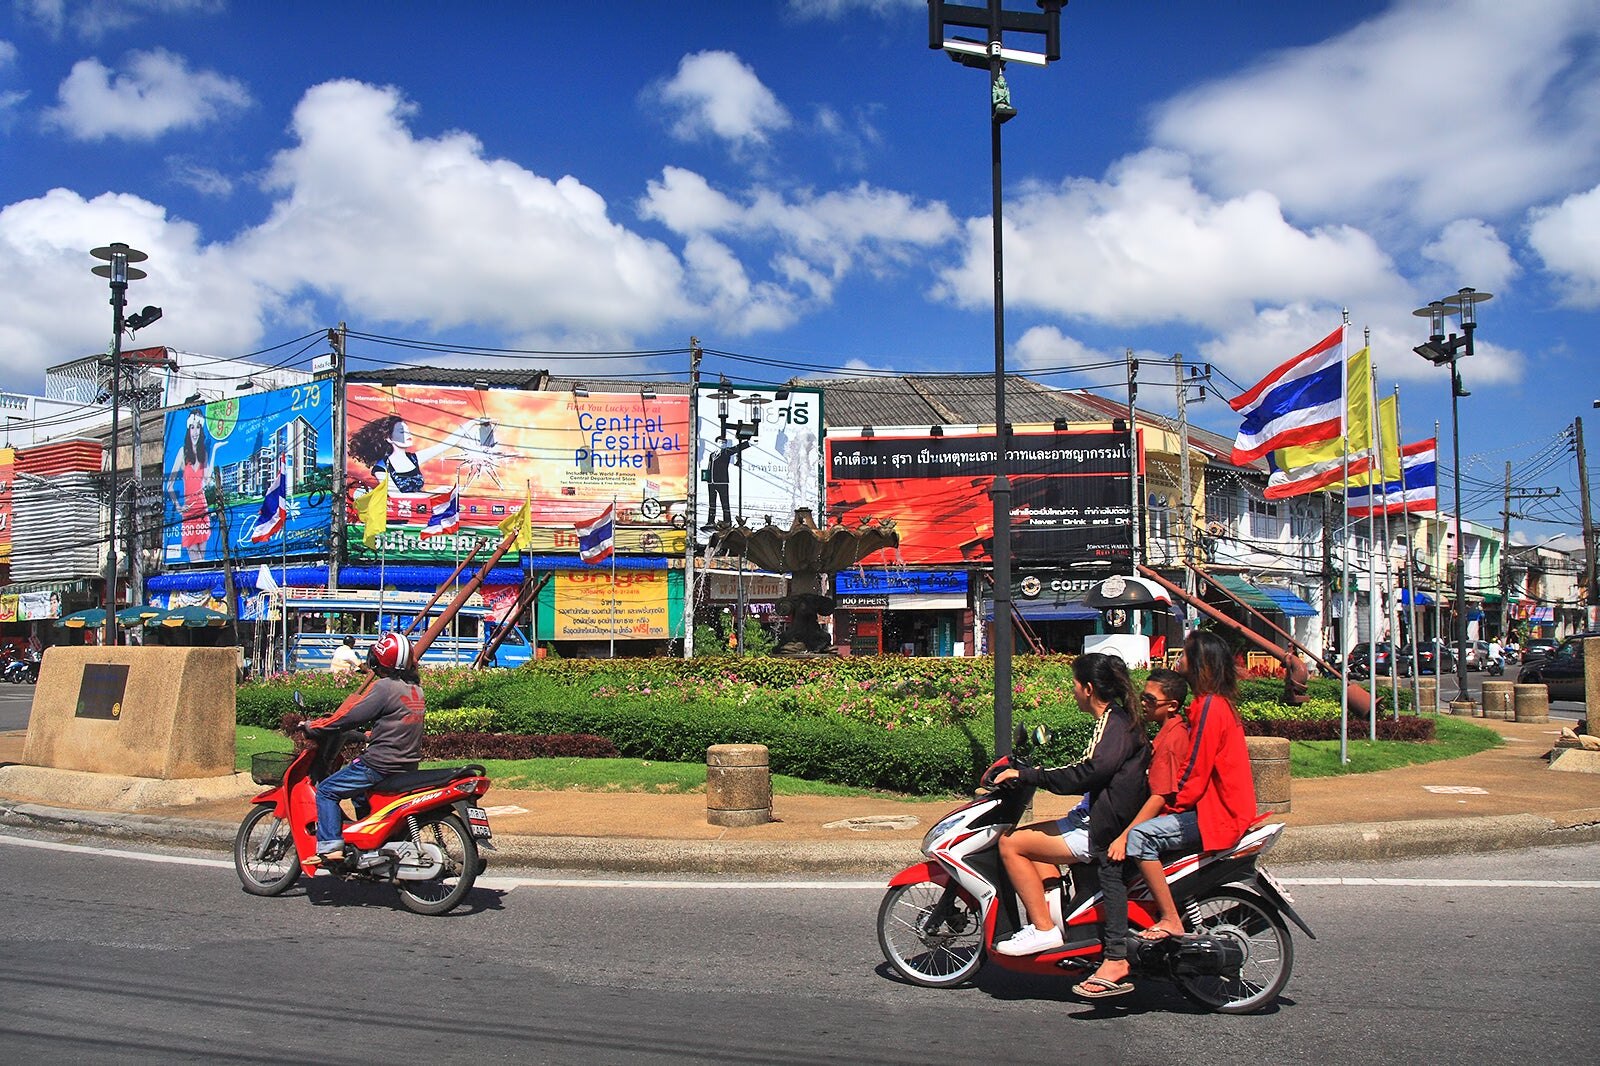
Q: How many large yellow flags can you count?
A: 2